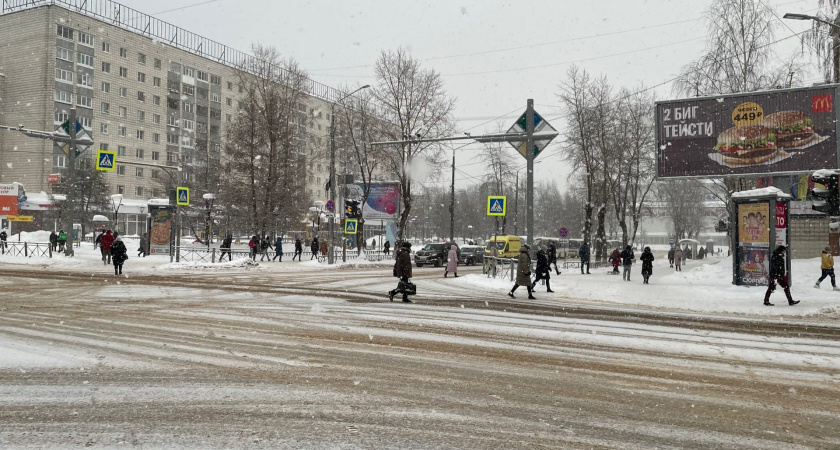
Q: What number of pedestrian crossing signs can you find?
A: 4